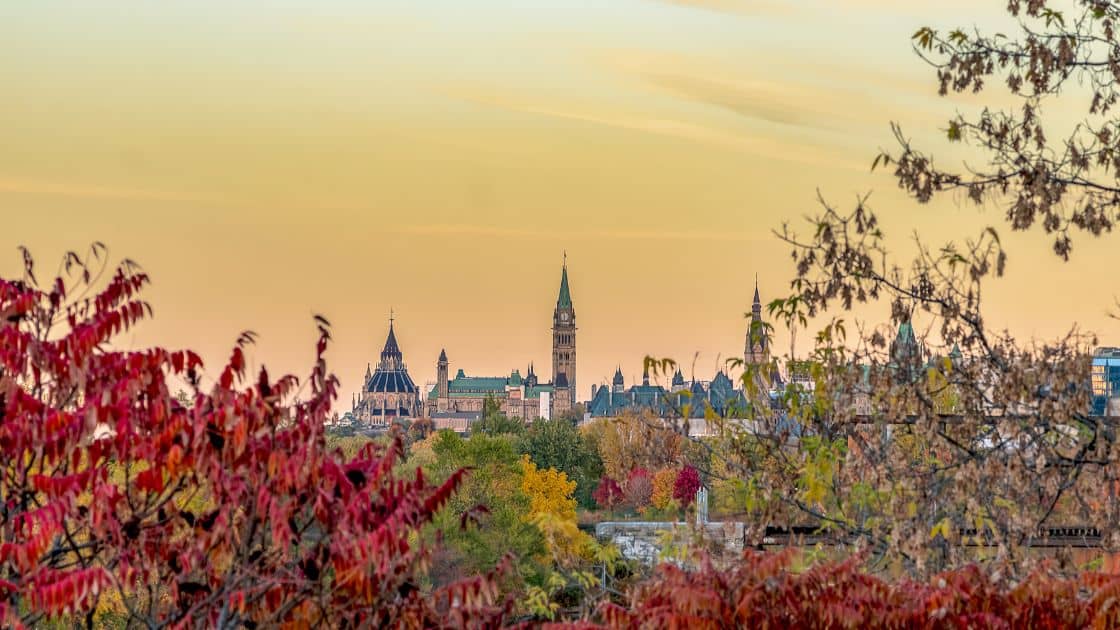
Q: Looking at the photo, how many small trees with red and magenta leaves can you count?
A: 3